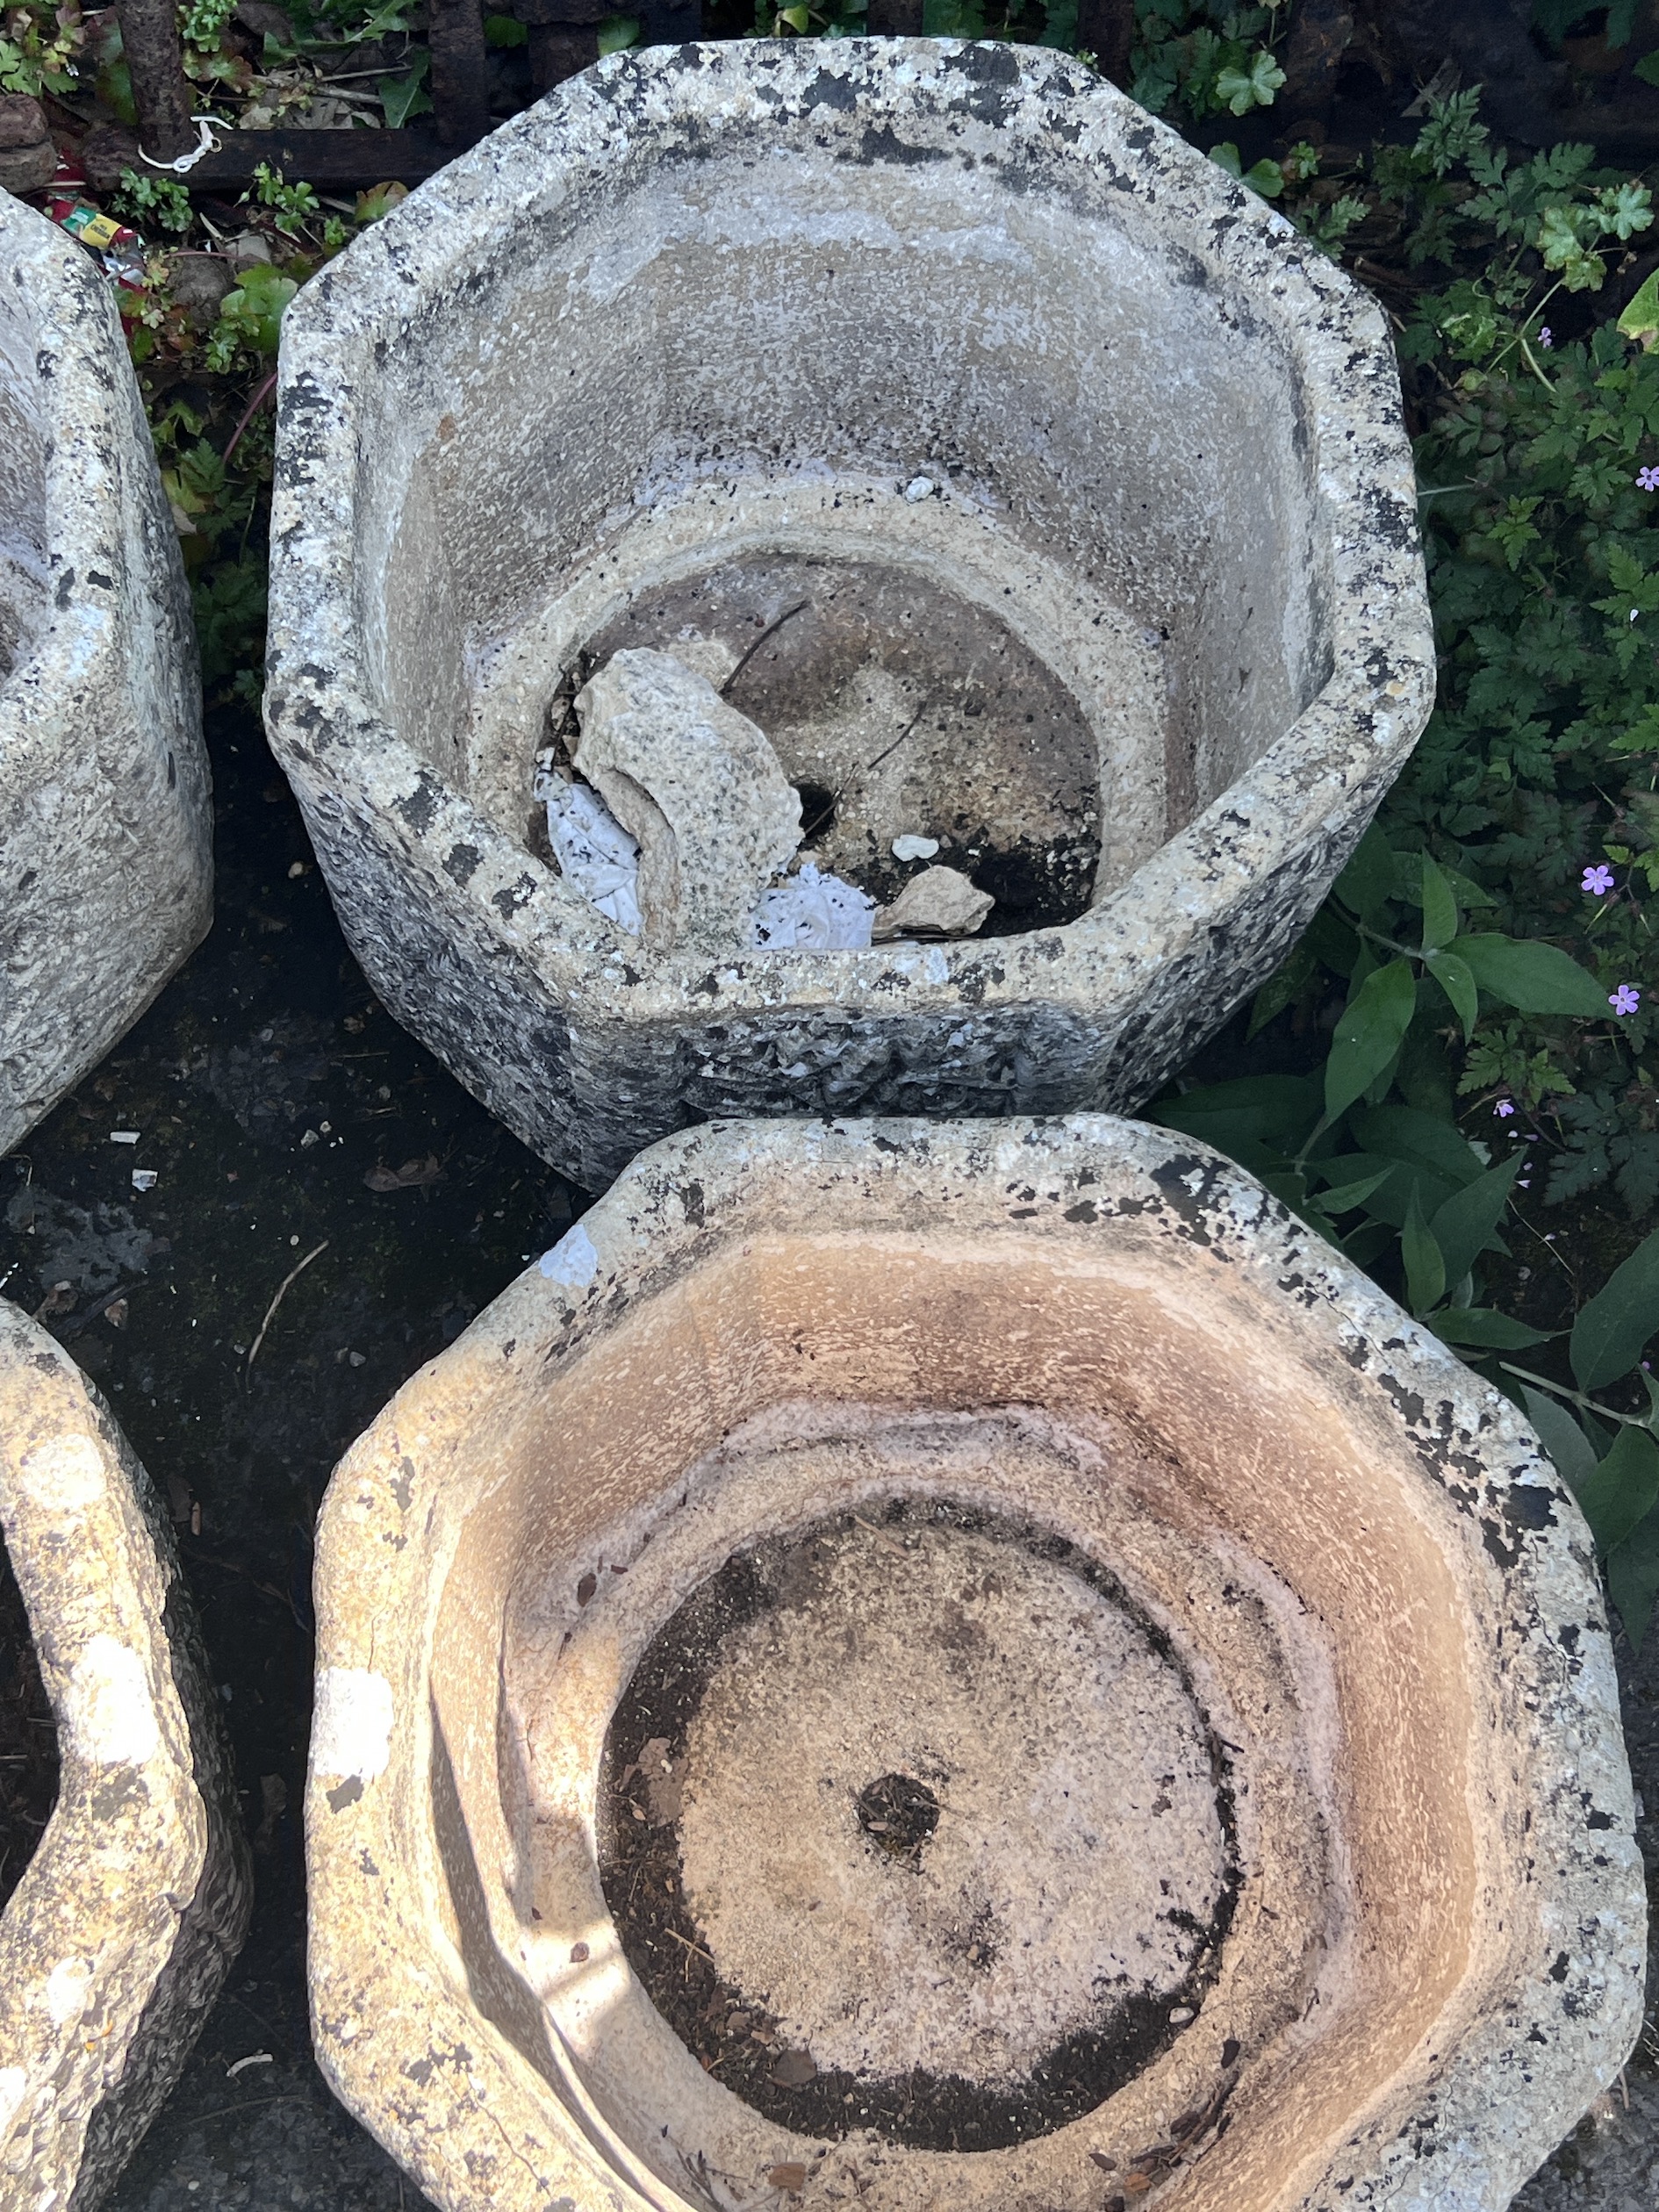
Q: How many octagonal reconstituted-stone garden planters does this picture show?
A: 4